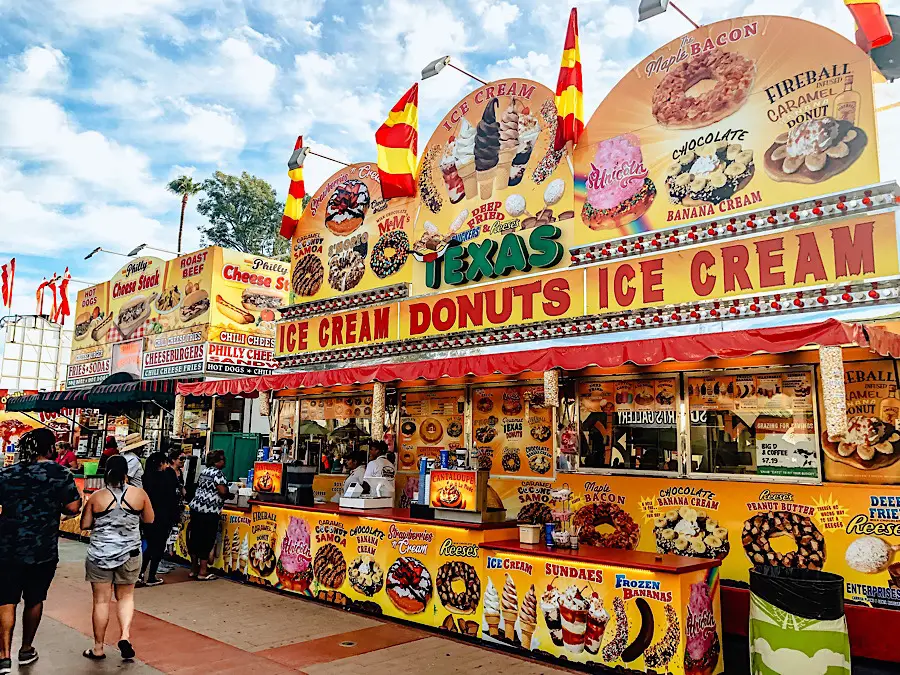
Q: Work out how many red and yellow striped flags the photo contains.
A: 4